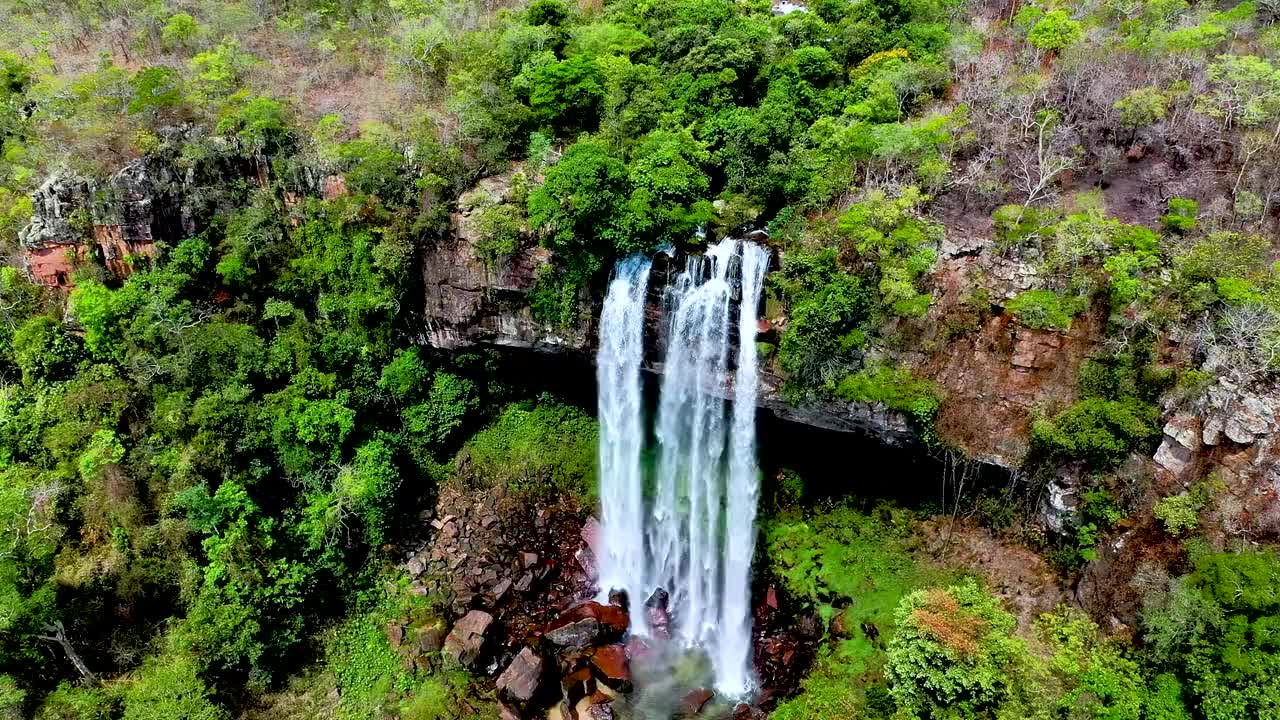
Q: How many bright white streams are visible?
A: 3